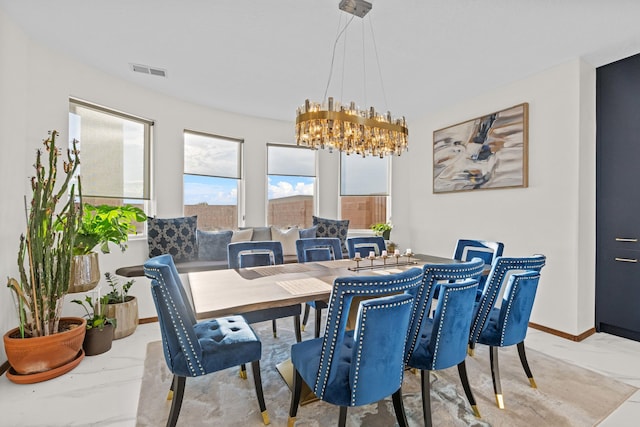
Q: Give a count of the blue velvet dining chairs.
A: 8